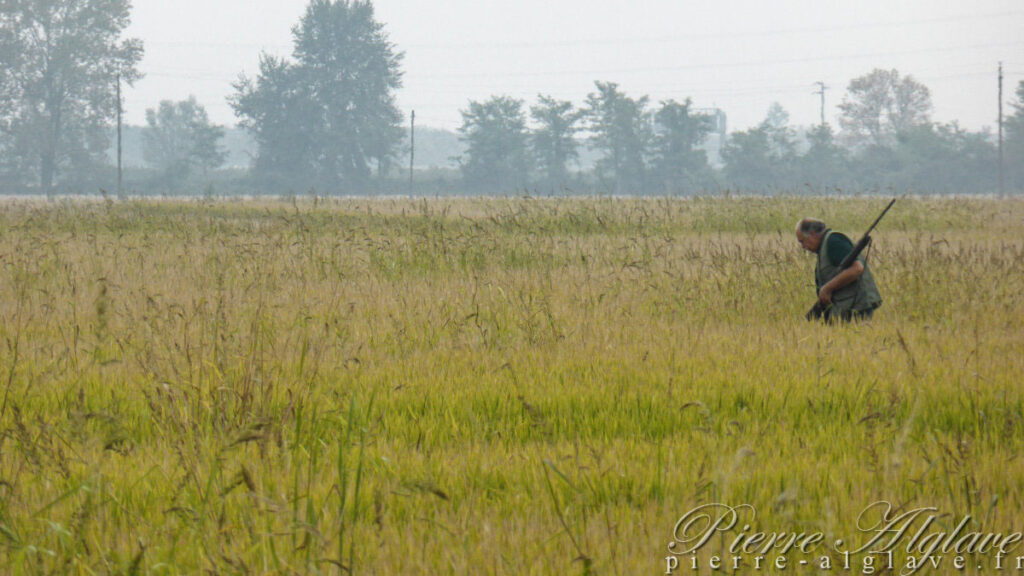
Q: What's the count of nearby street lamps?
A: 0